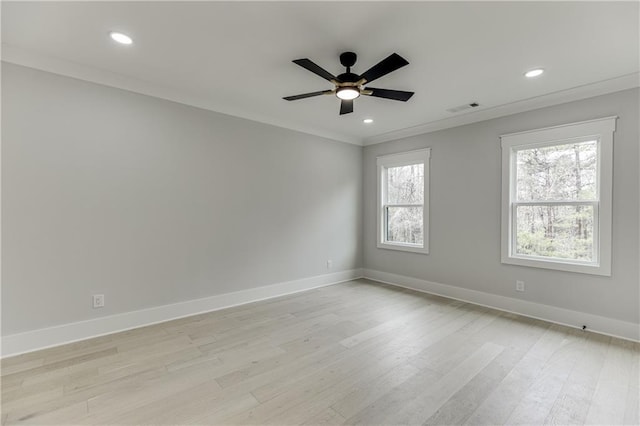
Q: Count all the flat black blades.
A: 5